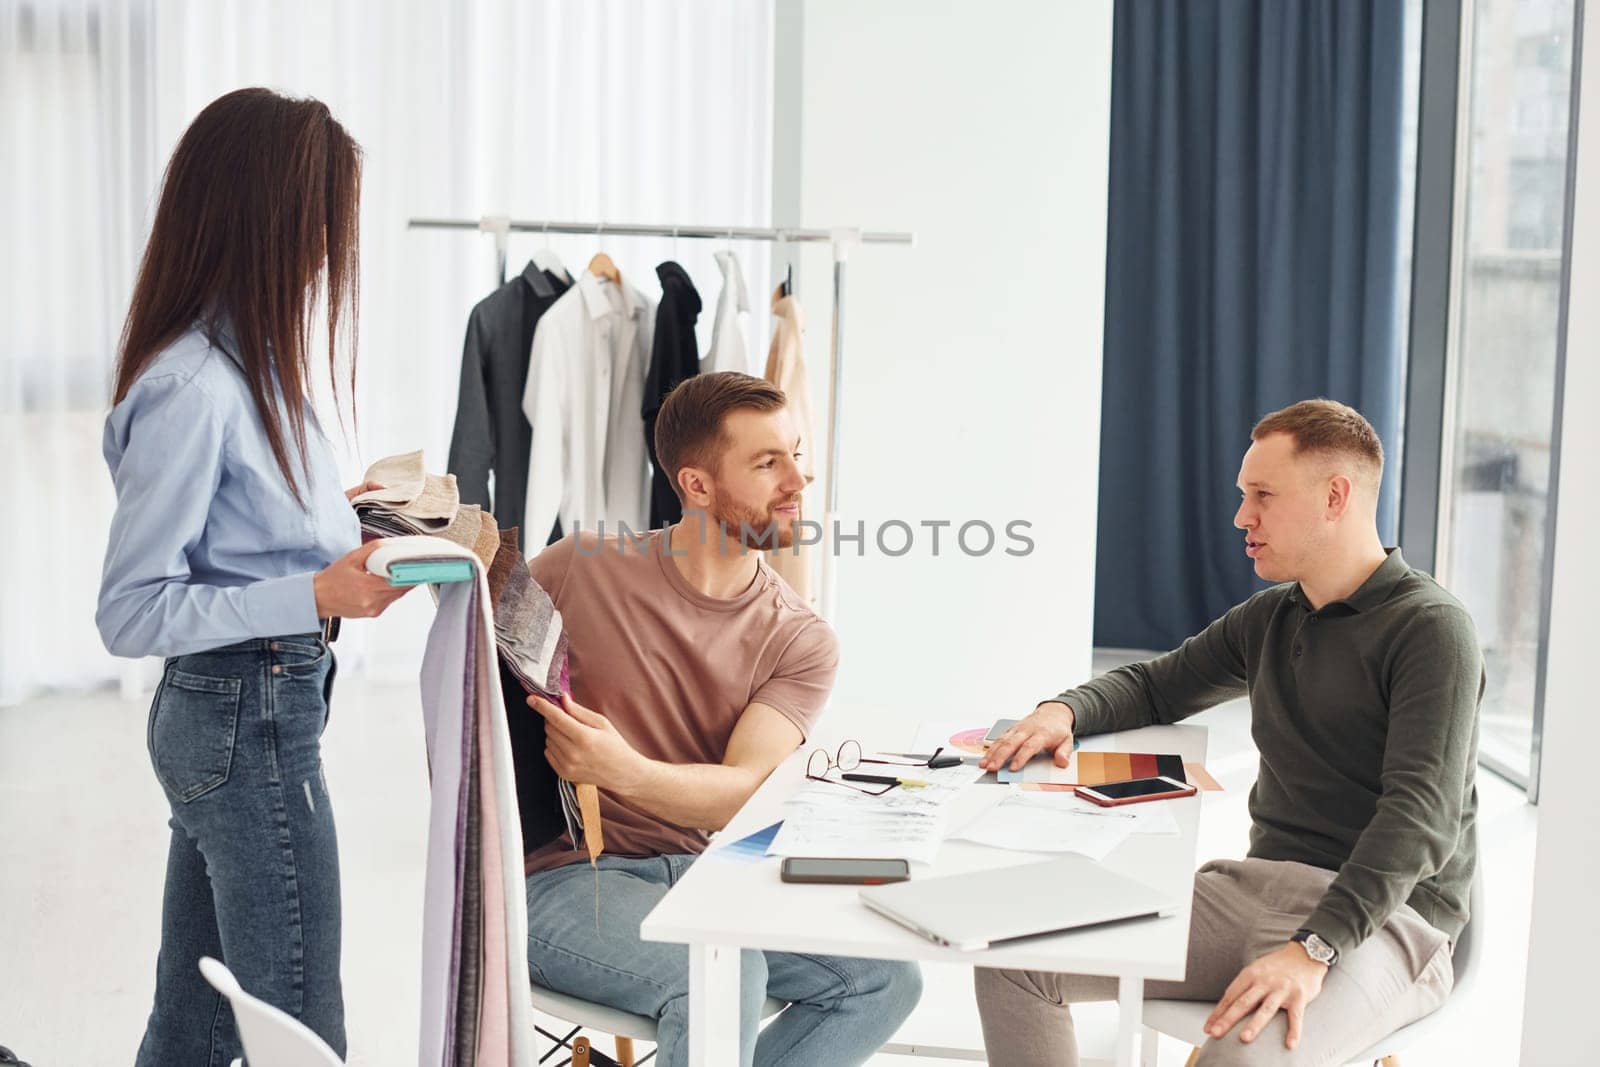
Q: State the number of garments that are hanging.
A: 5